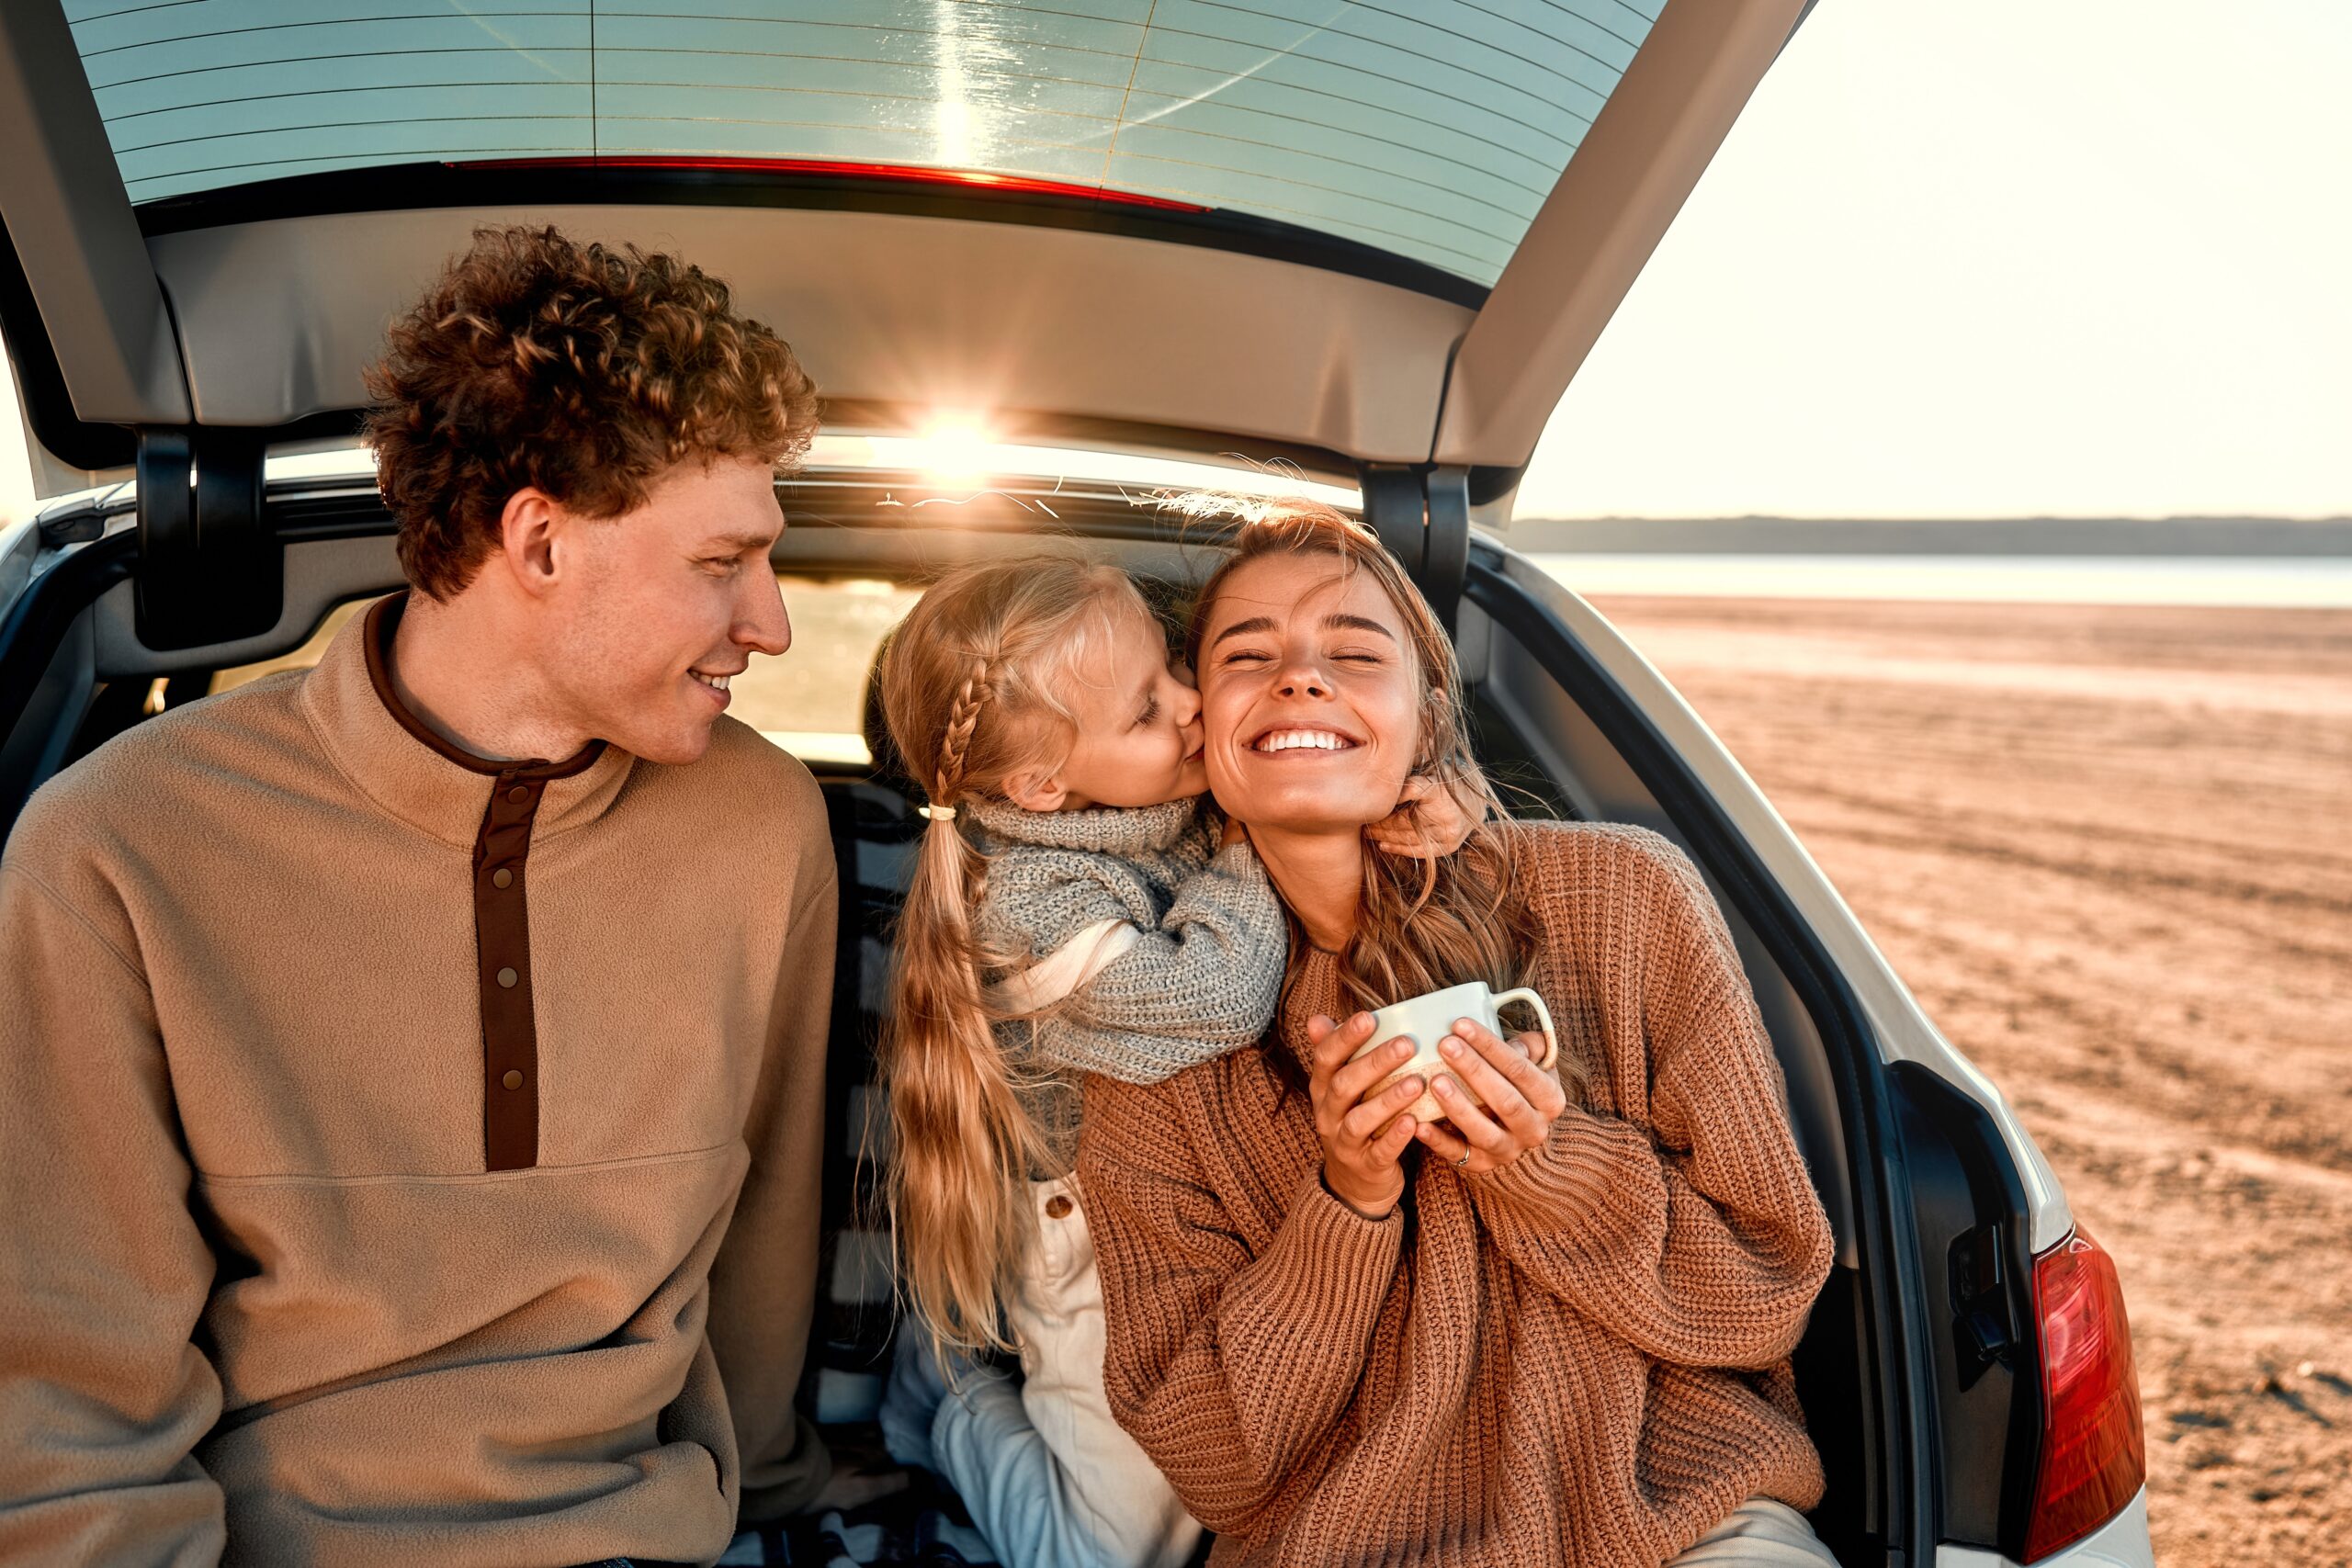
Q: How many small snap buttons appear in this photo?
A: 4